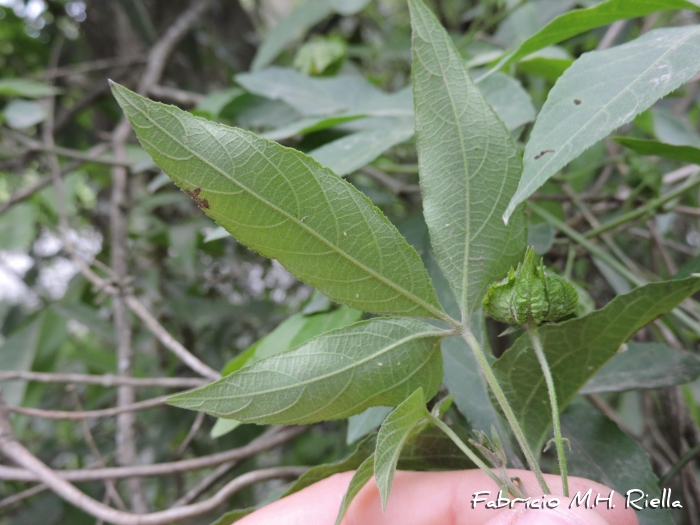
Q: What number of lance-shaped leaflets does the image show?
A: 3